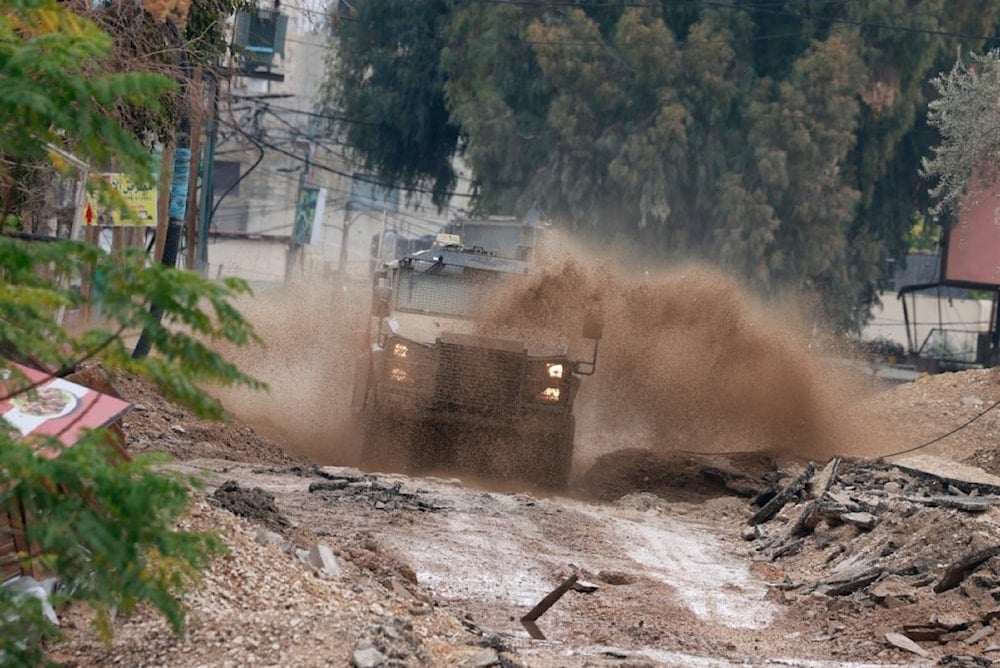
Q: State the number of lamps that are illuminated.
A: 4